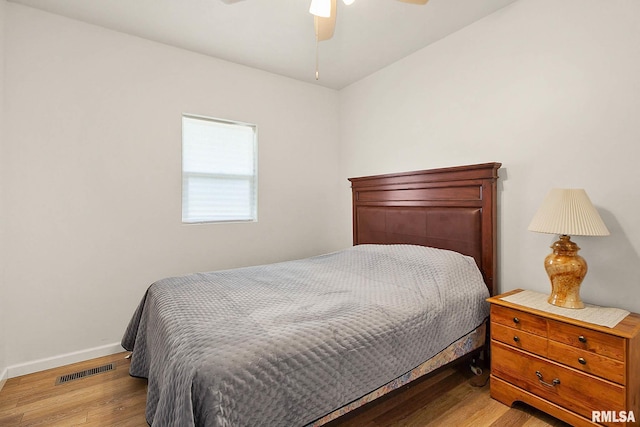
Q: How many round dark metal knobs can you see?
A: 4